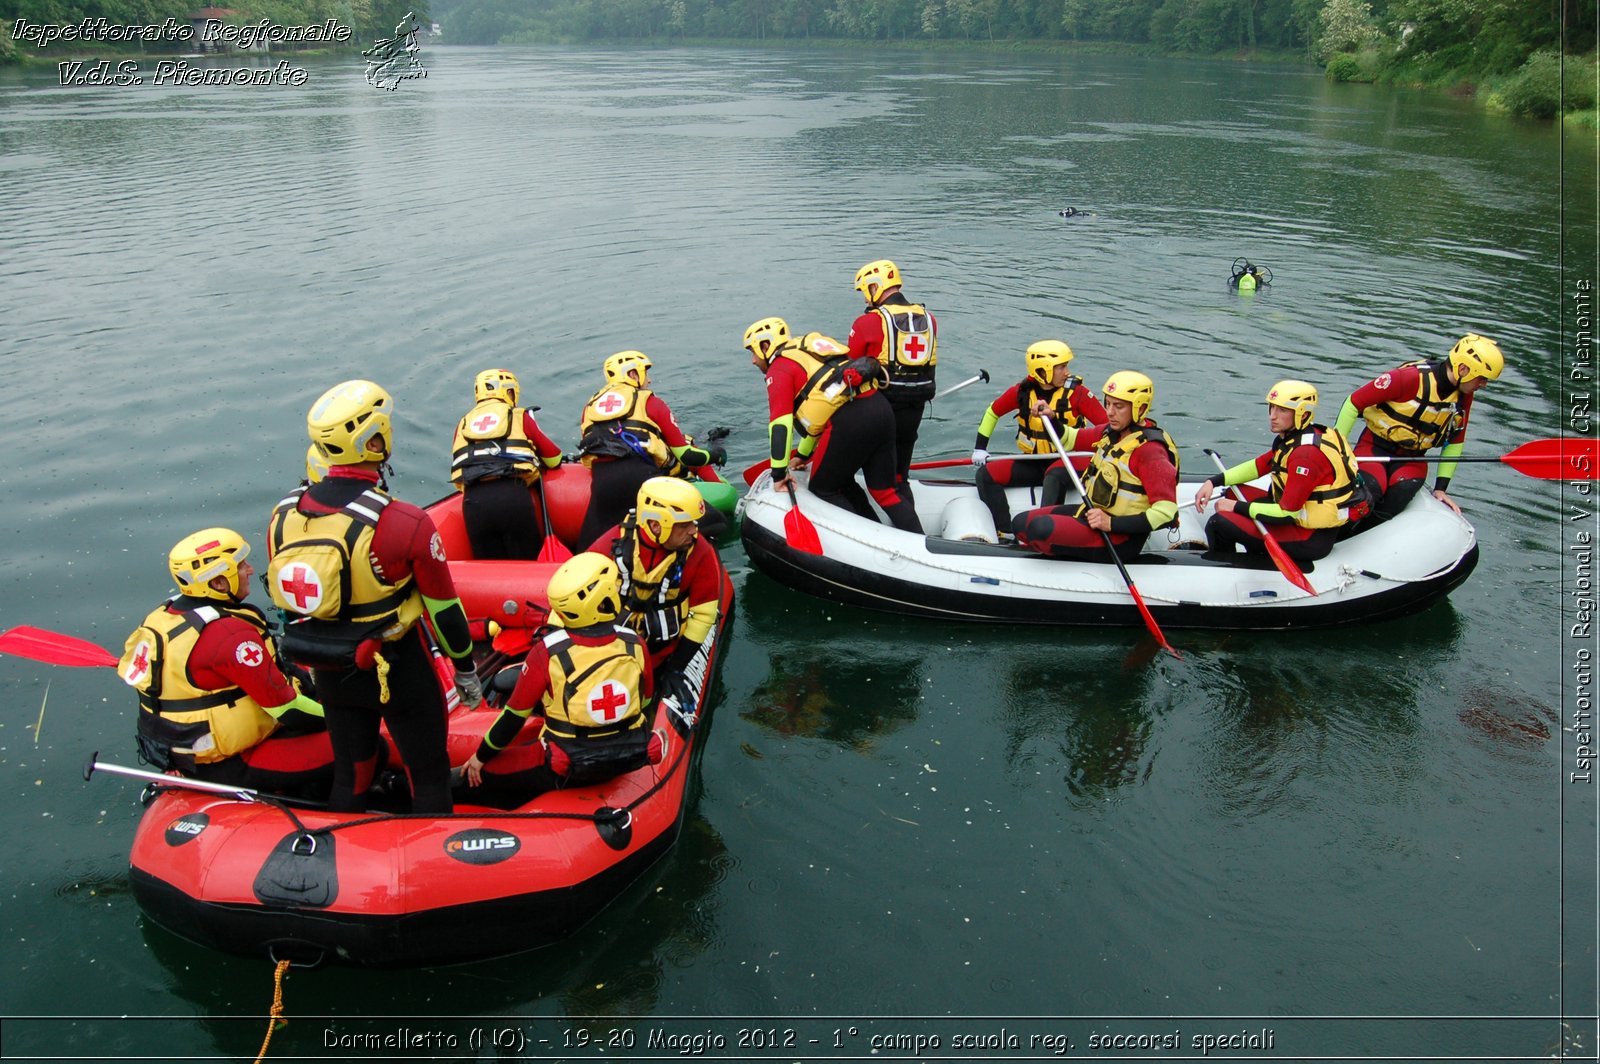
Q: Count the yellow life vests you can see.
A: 12